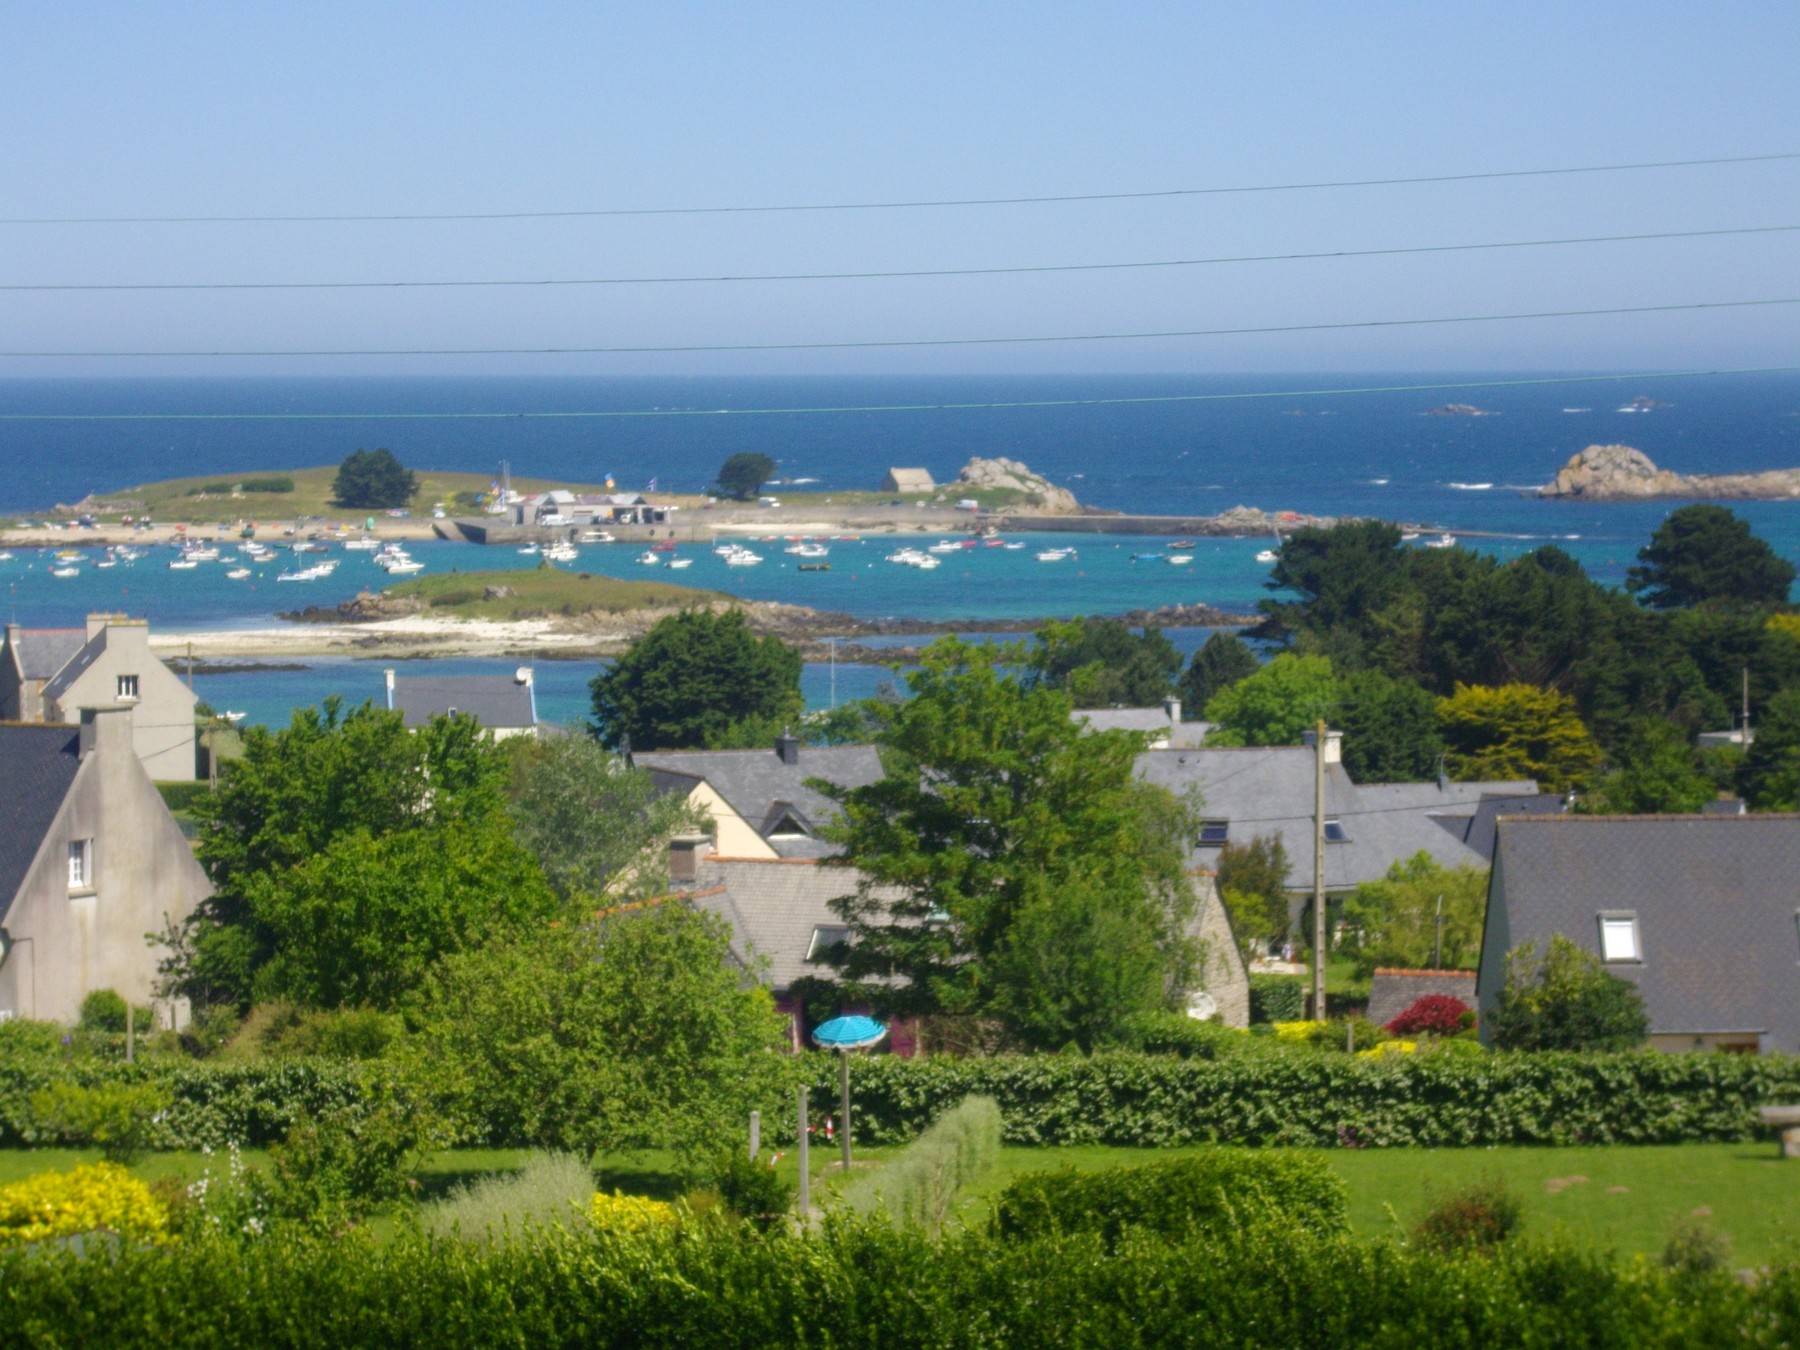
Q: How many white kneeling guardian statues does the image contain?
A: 0